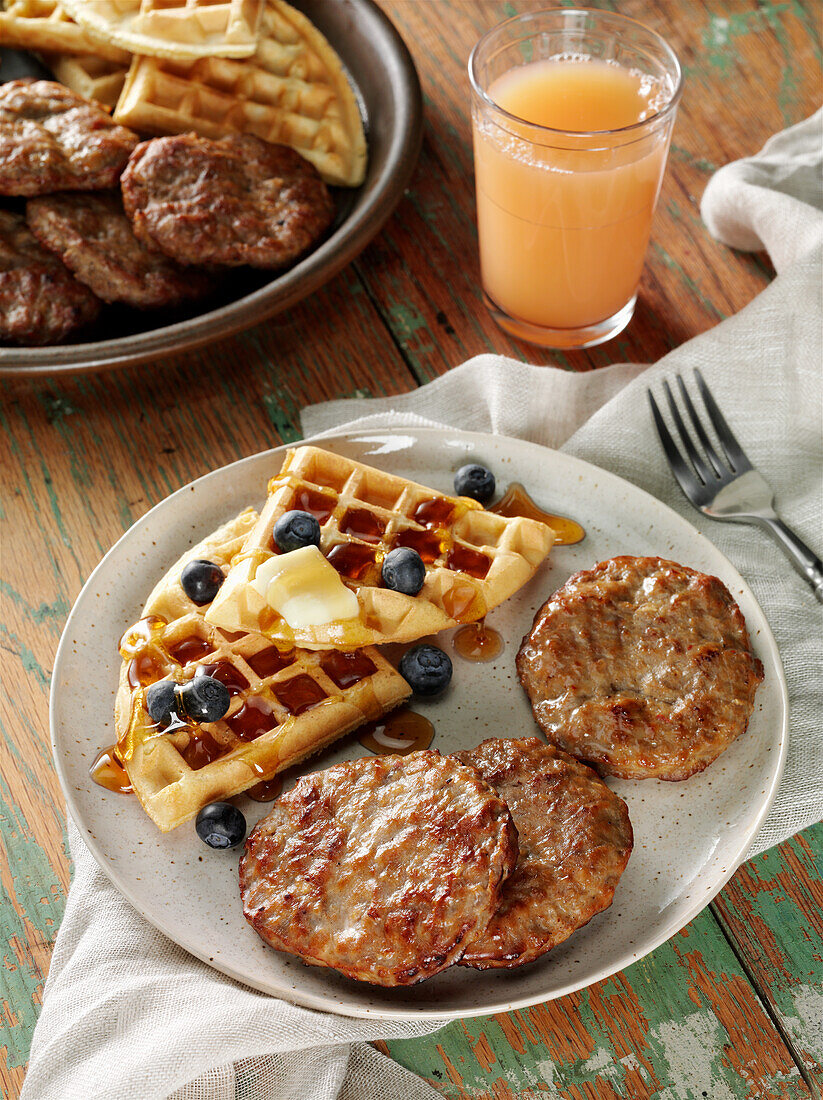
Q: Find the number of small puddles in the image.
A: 5